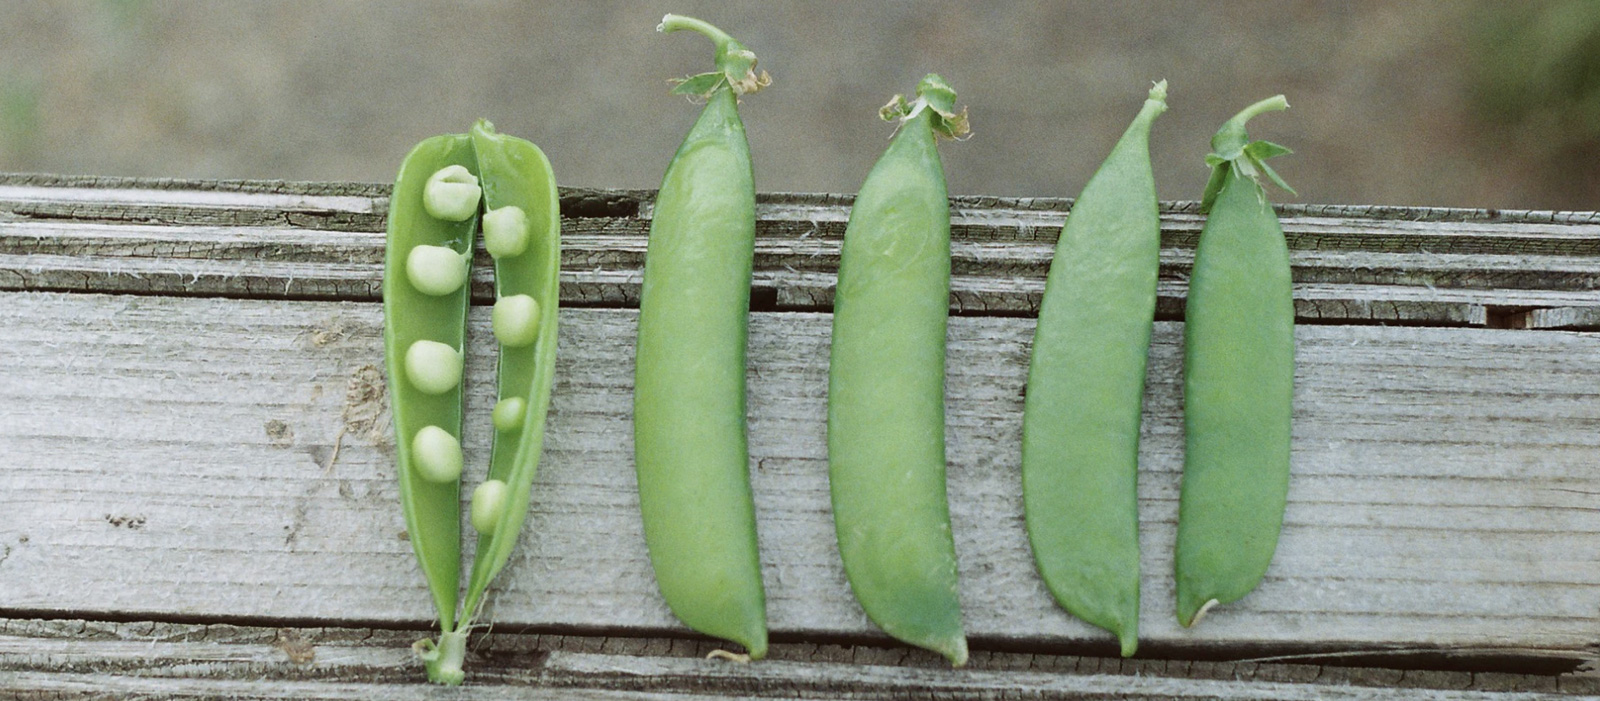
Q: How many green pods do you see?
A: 5